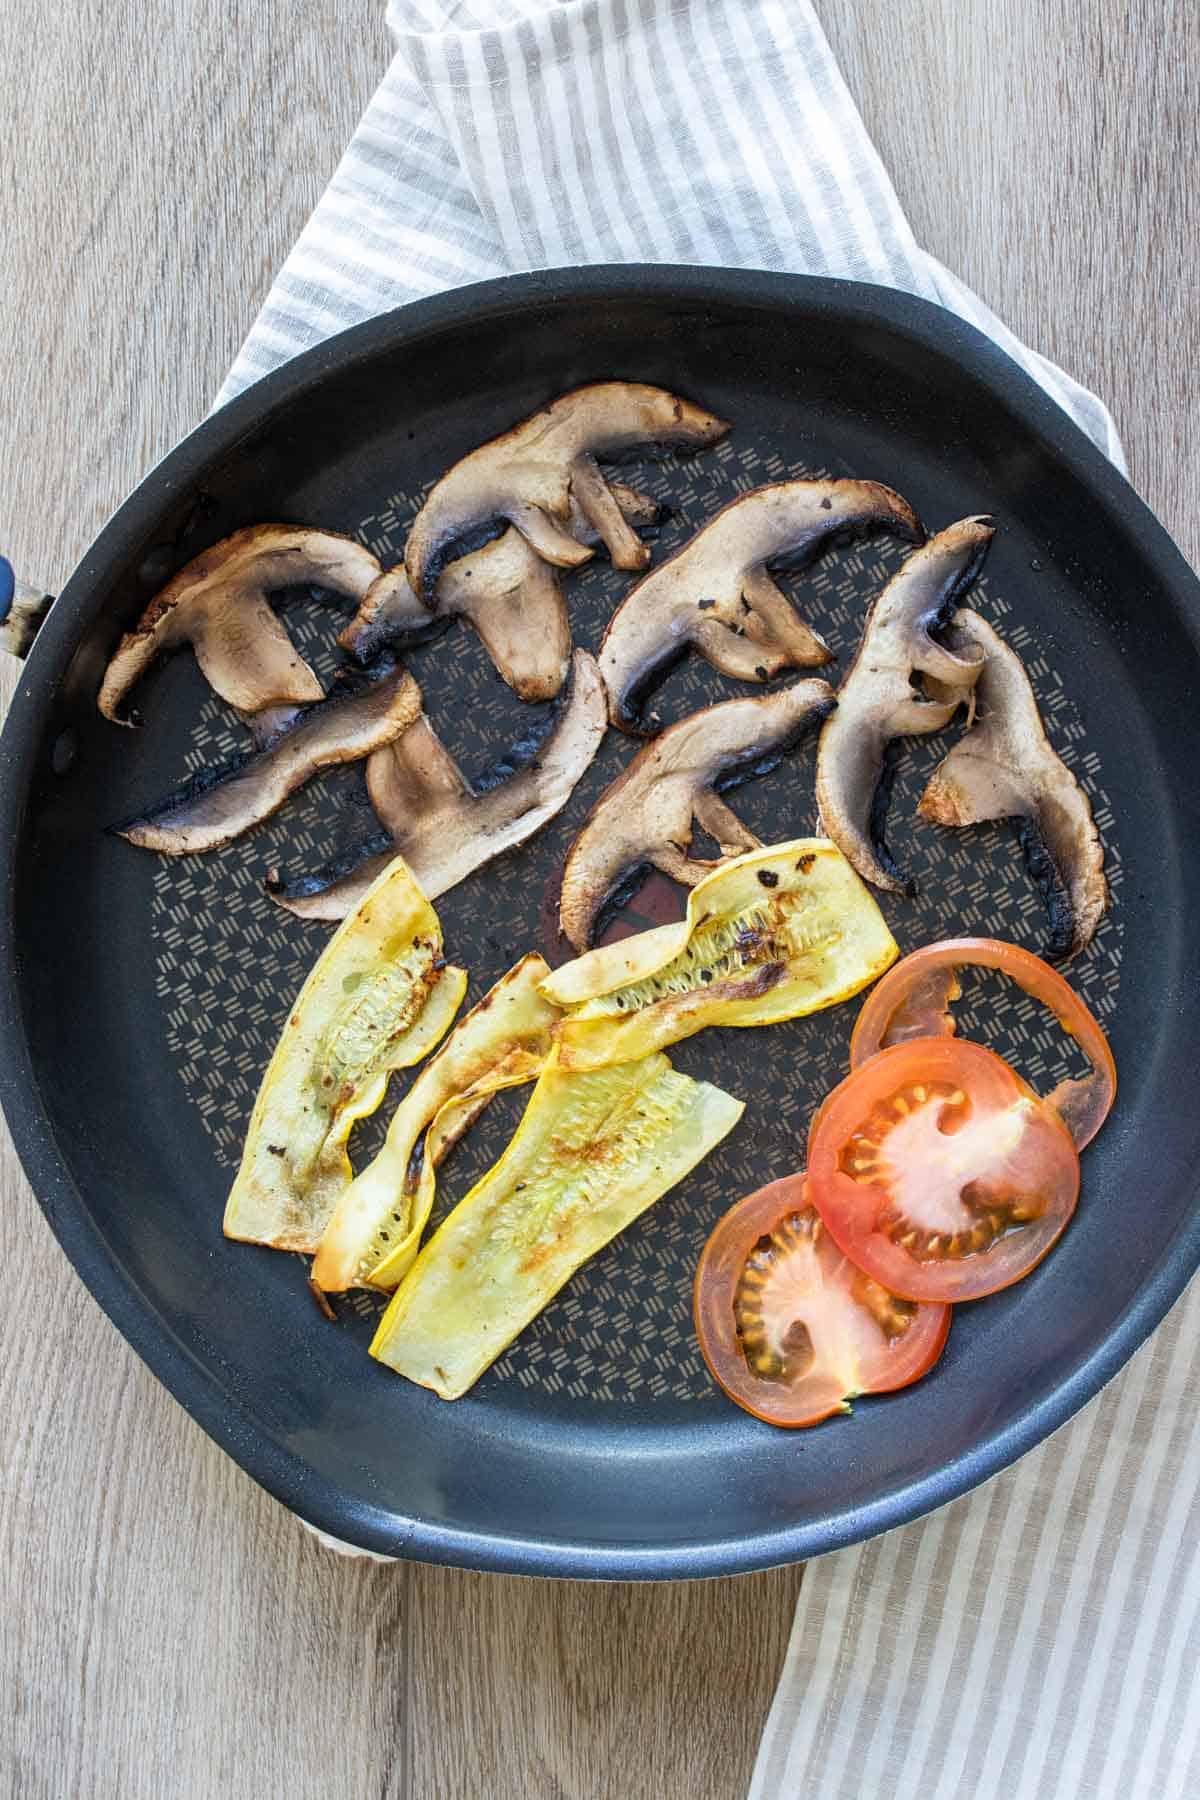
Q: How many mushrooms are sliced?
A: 9